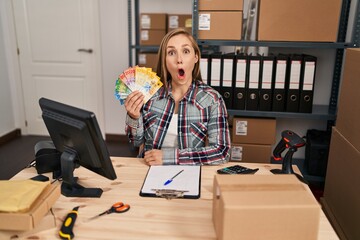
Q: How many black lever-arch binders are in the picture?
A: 9